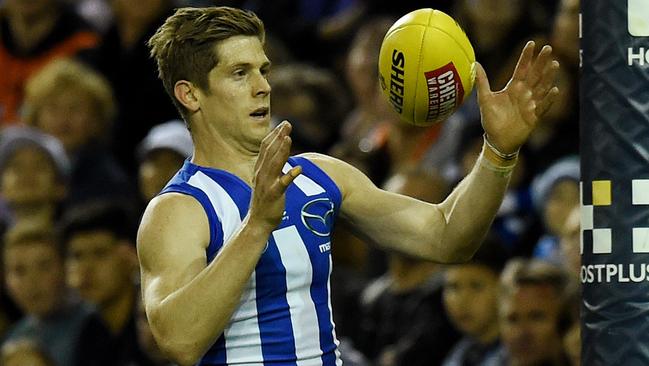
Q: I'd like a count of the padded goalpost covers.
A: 1